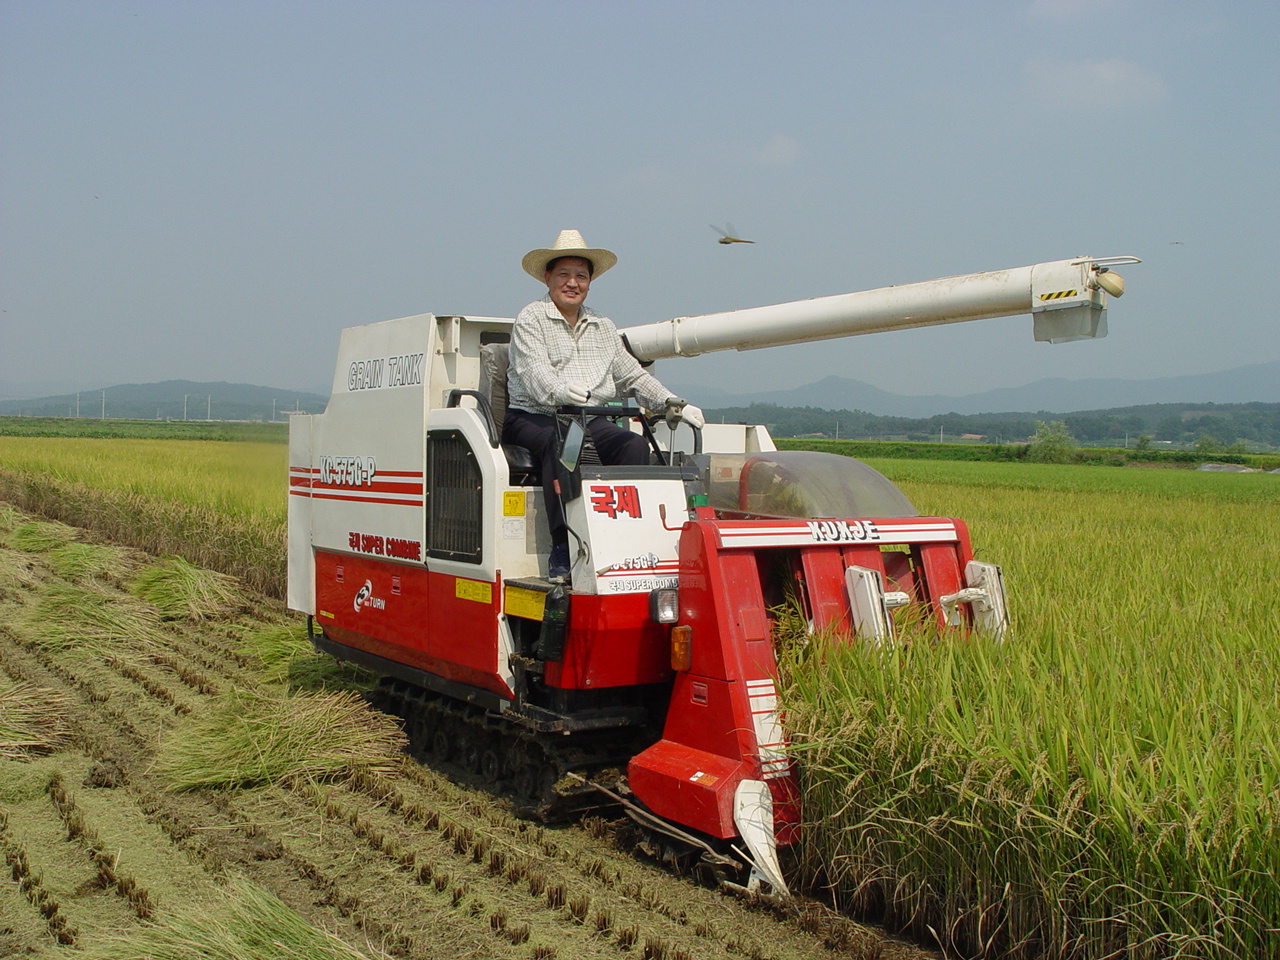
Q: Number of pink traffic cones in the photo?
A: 0